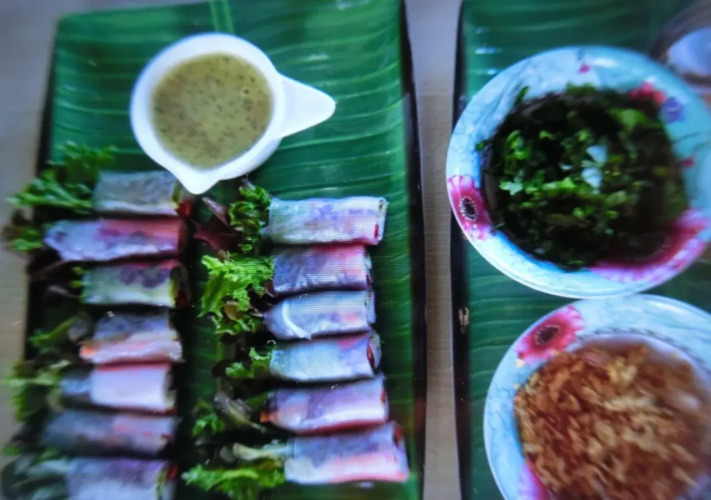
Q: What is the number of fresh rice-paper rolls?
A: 13